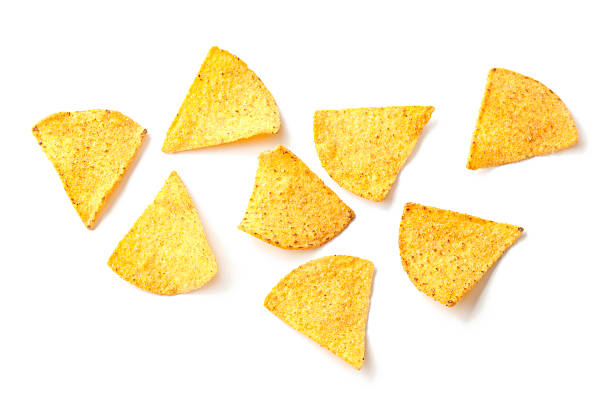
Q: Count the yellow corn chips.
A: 8